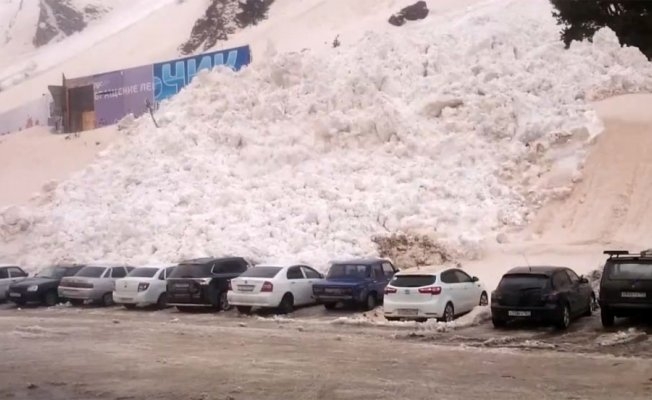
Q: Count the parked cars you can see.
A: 10